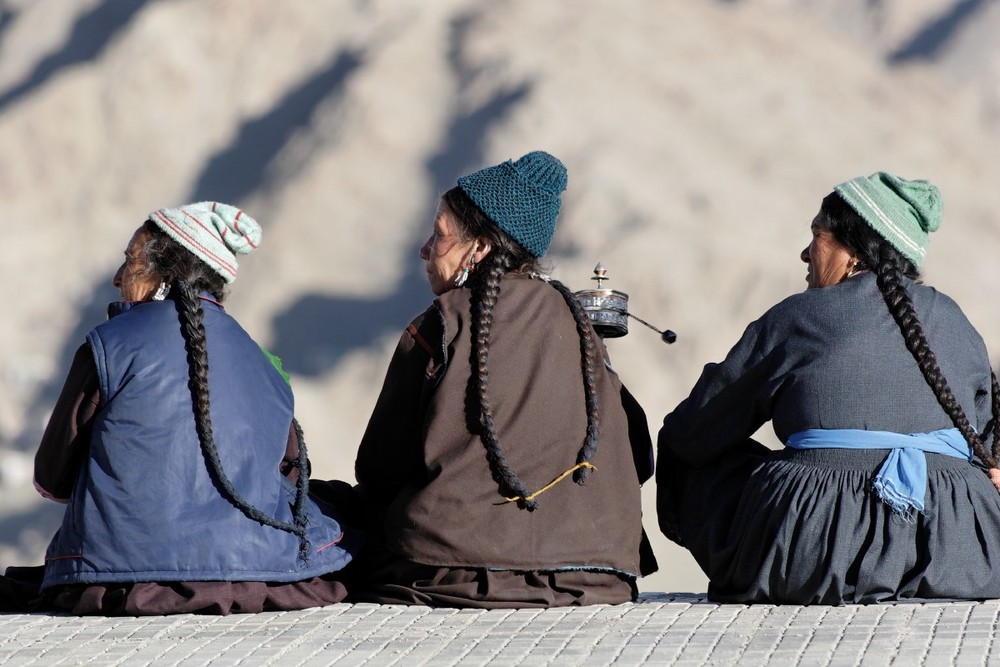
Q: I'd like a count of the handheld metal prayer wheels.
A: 1